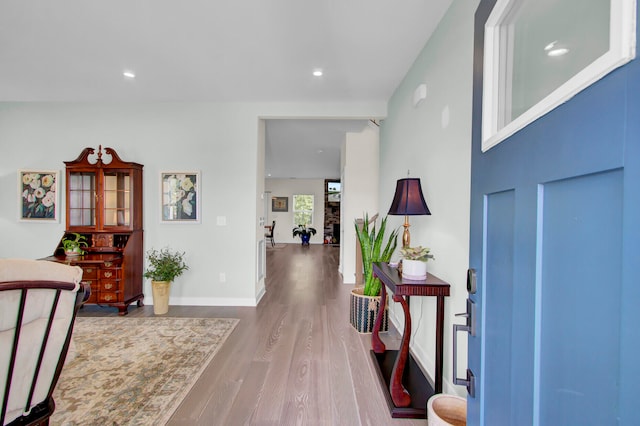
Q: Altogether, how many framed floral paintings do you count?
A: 2